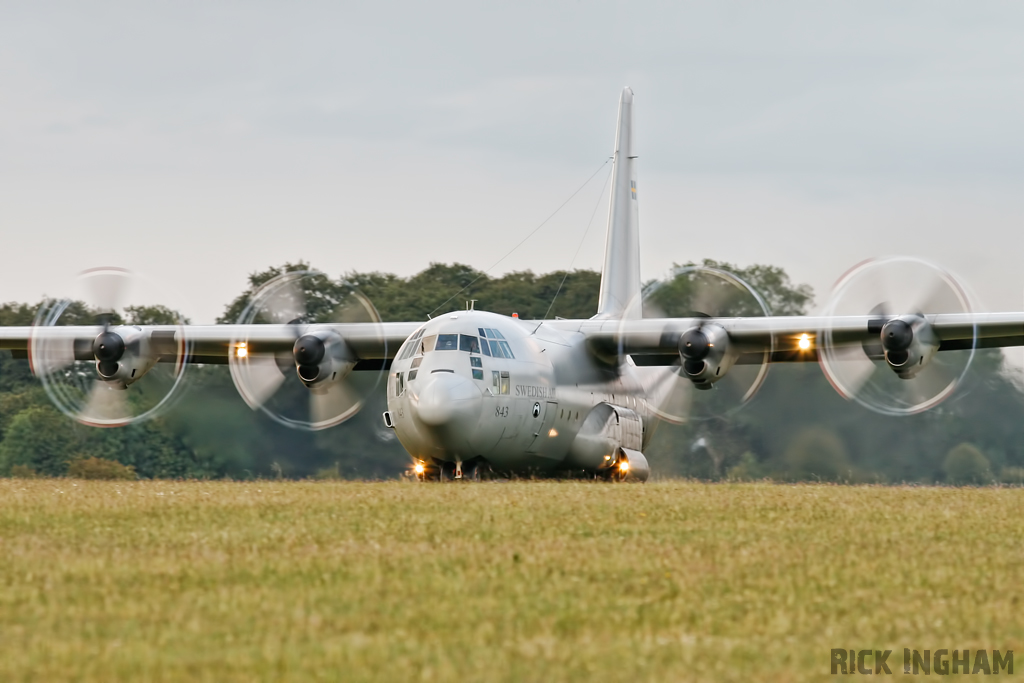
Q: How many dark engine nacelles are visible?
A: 4